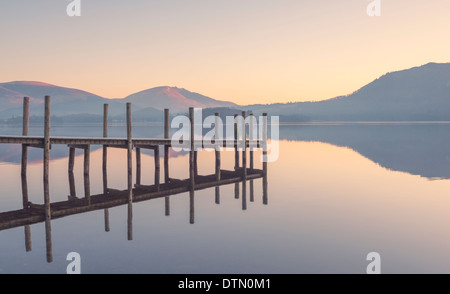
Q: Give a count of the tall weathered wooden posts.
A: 11